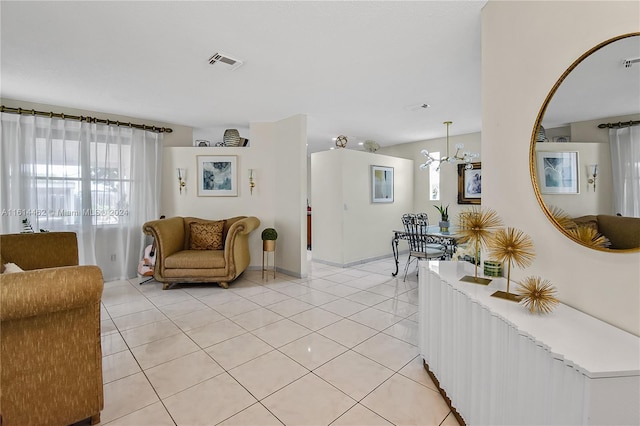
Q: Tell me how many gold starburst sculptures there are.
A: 3